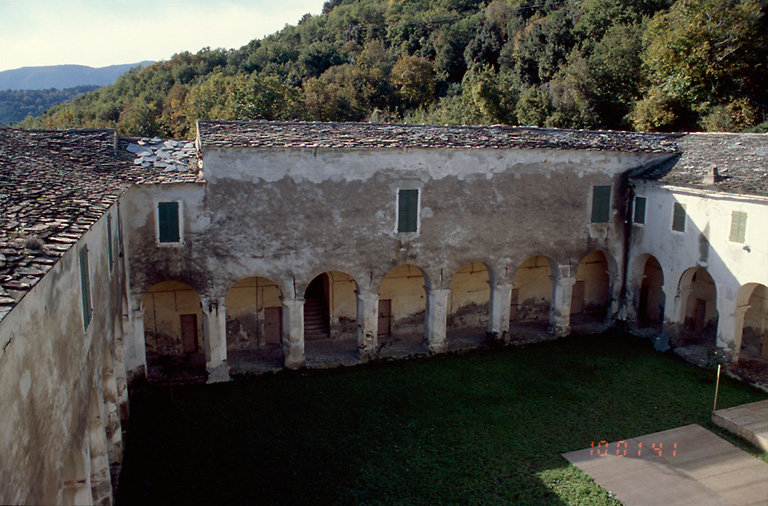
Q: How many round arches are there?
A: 10